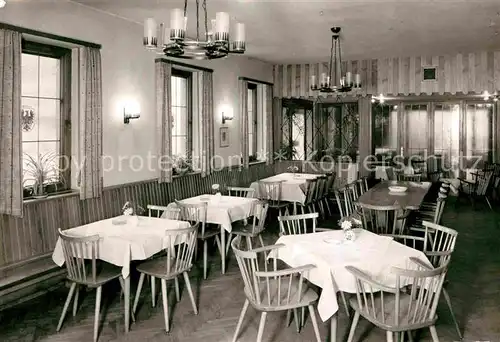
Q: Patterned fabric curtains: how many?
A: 6